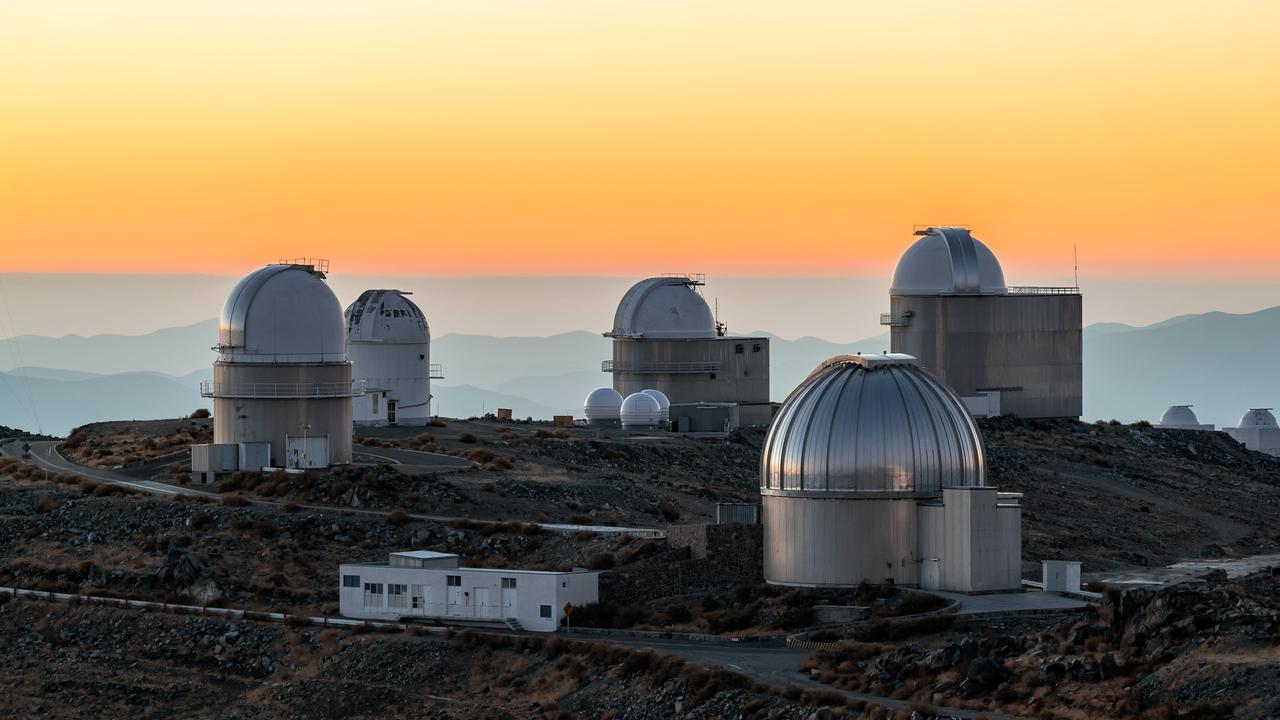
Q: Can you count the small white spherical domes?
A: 3